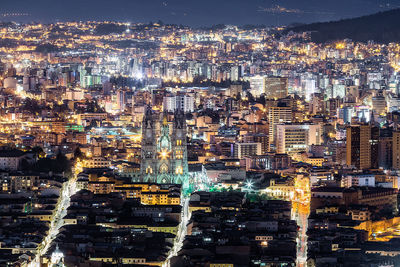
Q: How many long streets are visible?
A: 3